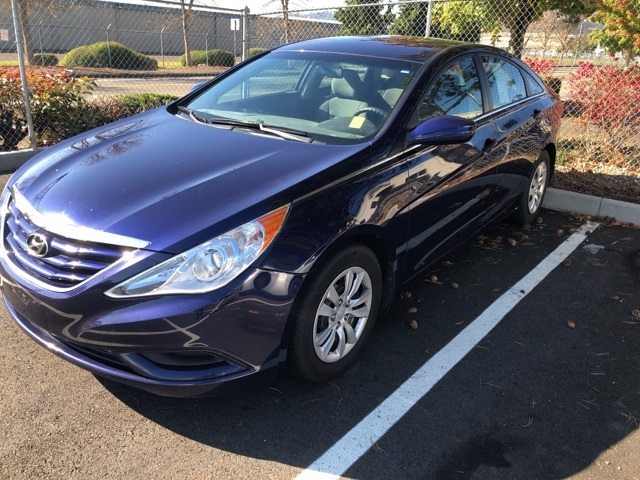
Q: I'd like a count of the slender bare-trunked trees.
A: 3